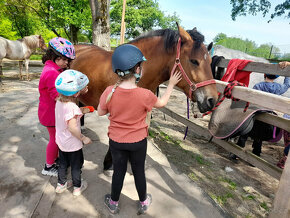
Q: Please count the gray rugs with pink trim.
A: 1